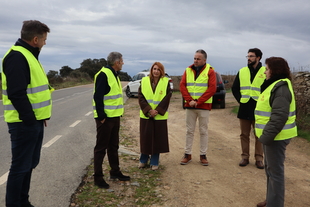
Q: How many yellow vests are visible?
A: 6